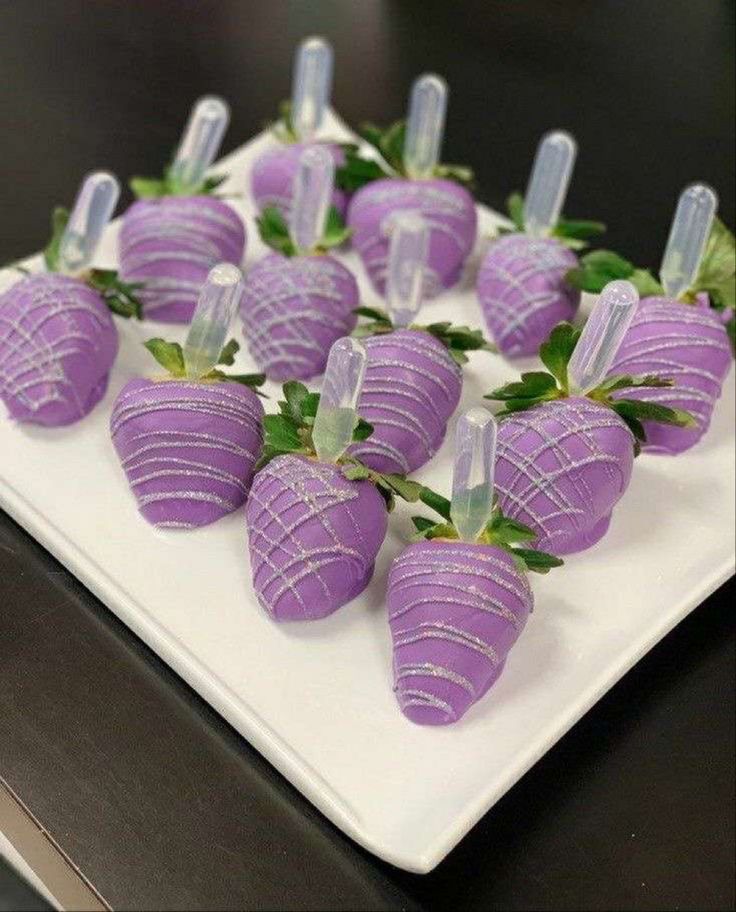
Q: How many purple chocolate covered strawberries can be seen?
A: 12